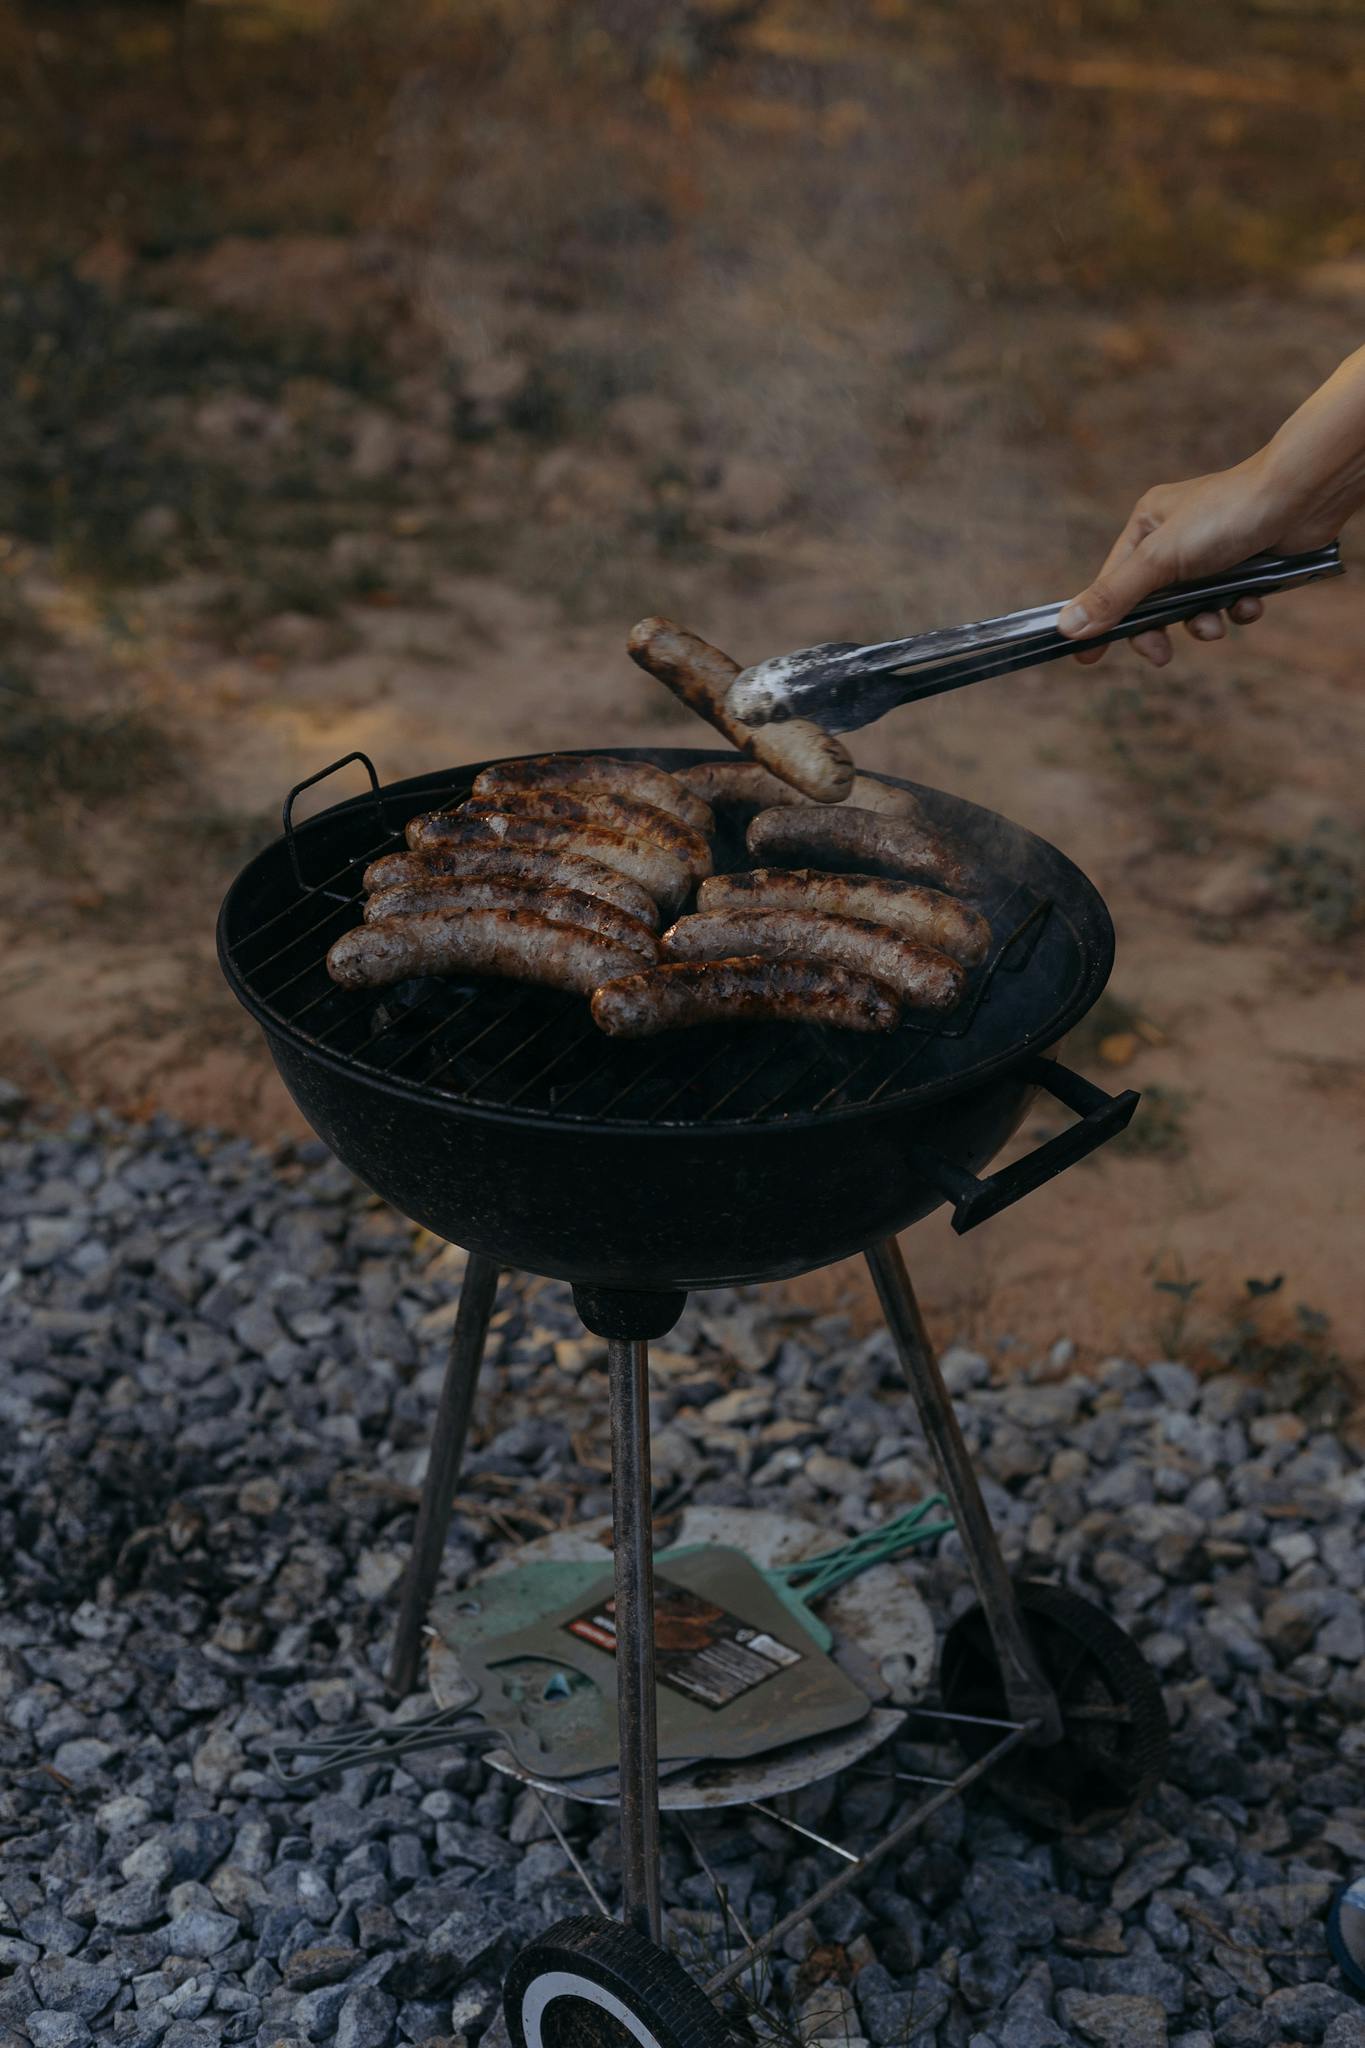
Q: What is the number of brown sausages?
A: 12